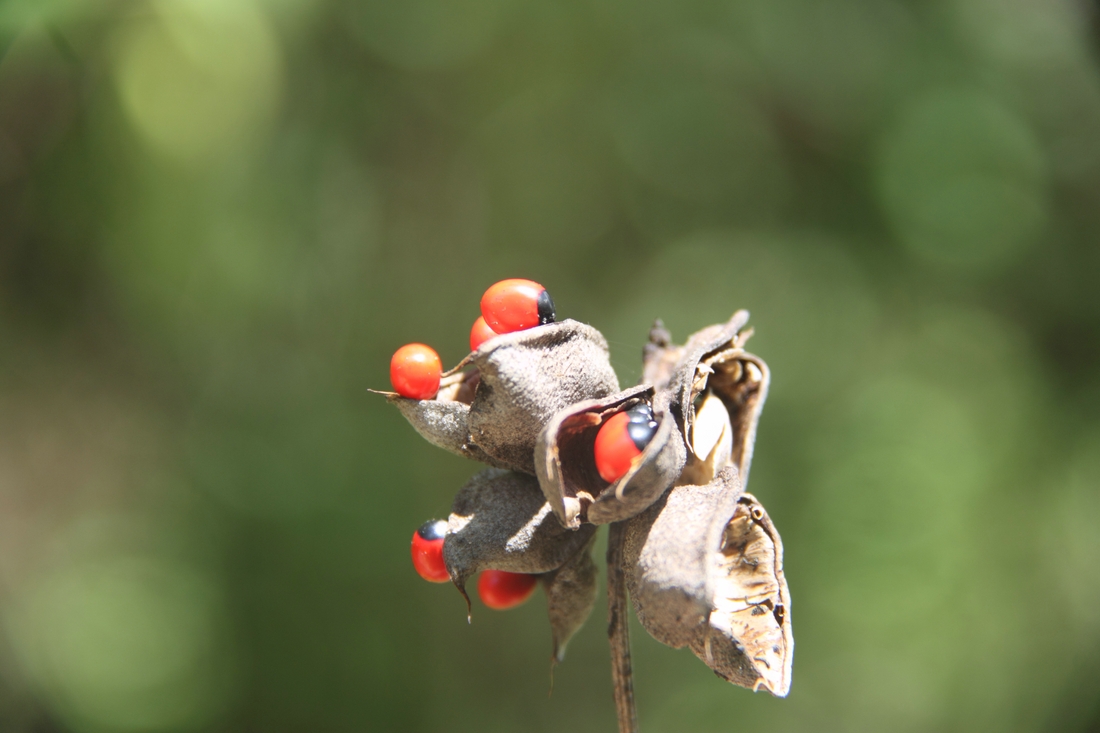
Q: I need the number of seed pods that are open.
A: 5